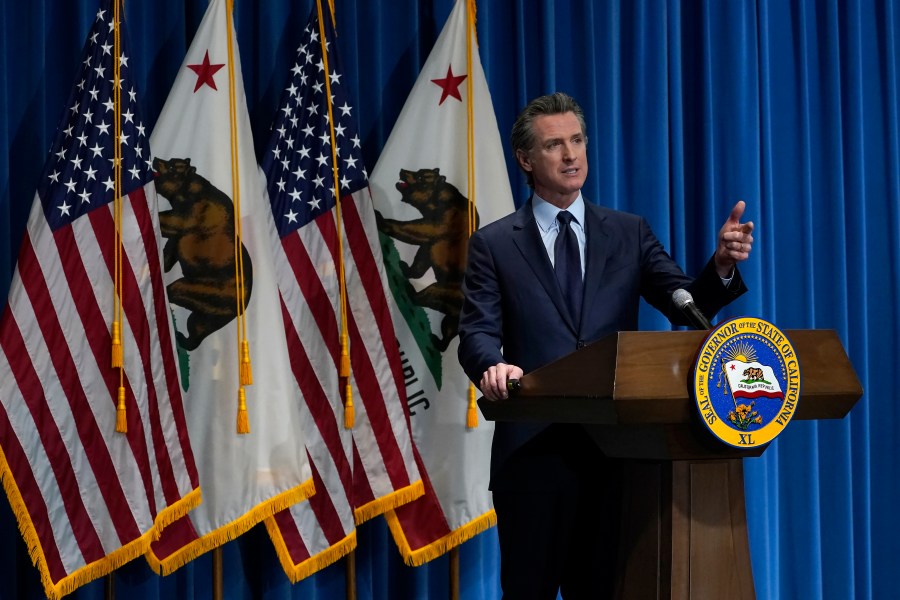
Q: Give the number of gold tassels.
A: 7